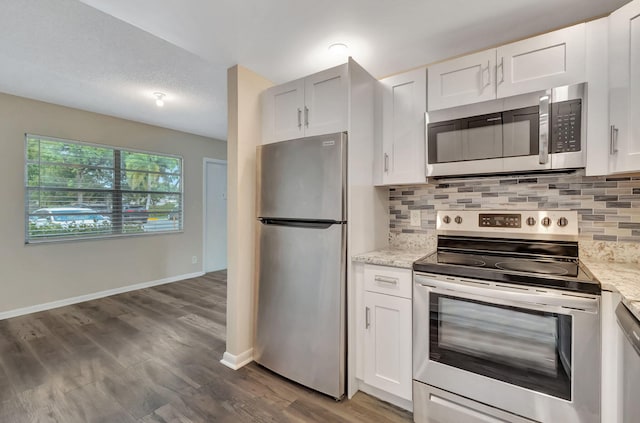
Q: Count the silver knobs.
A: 5